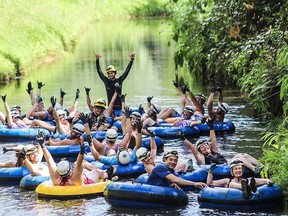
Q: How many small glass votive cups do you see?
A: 0